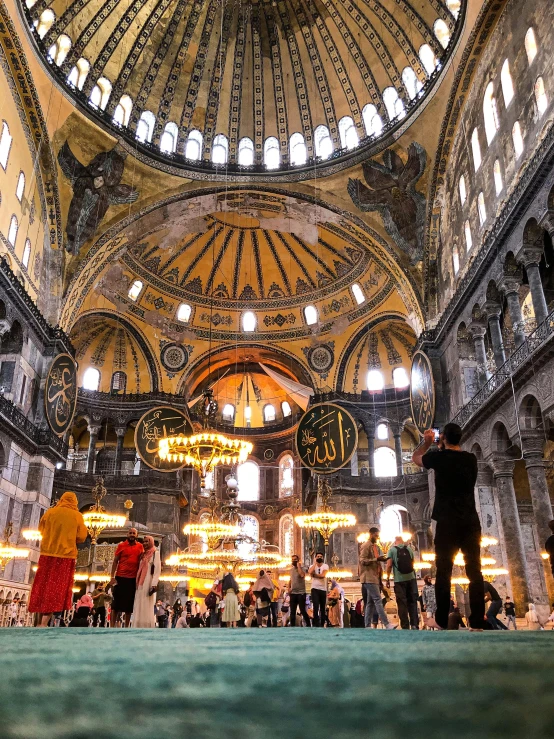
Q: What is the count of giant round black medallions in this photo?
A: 4